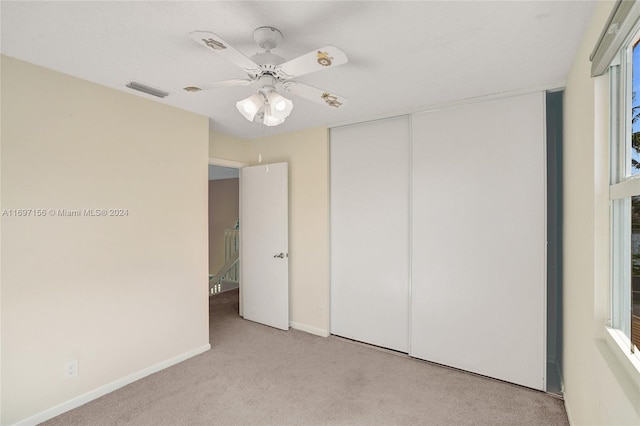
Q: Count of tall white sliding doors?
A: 2